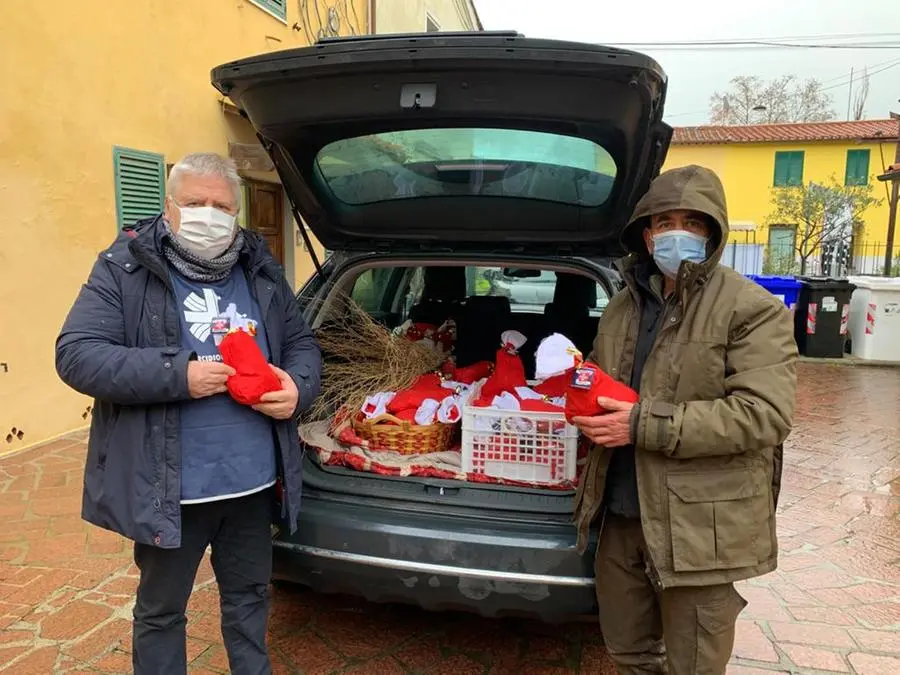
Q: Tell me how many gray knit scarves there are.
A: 1